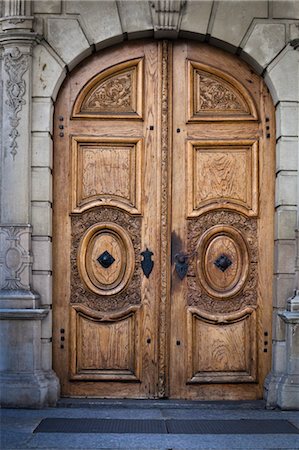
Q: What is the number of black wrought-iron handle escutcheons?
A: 2